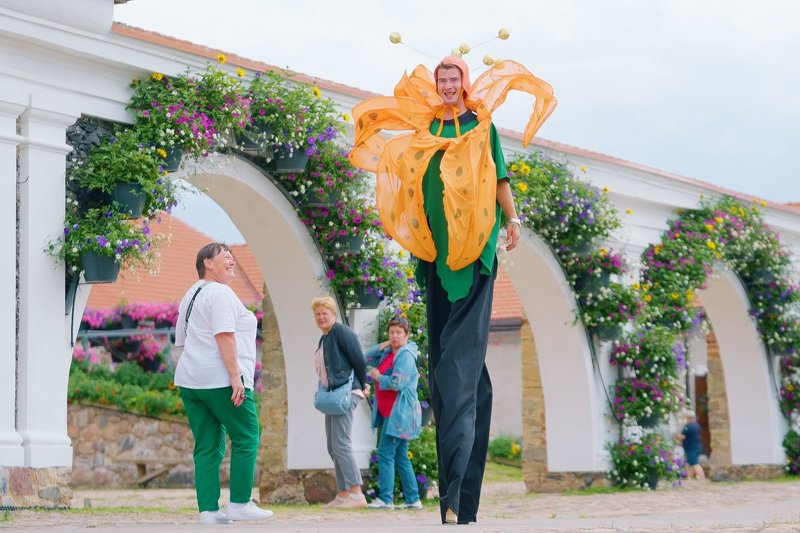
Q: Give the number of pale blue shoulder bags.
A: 1